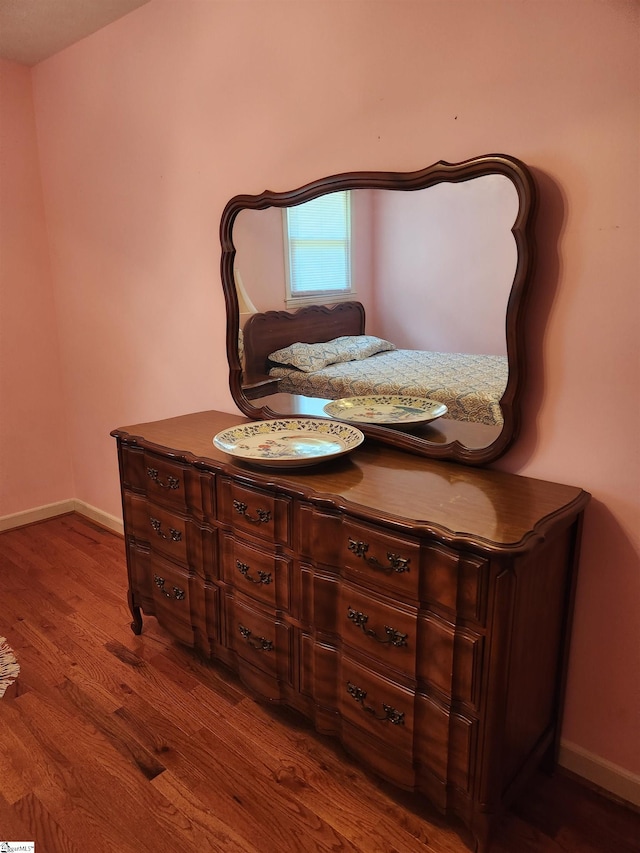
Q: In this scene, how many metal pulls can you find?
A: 9